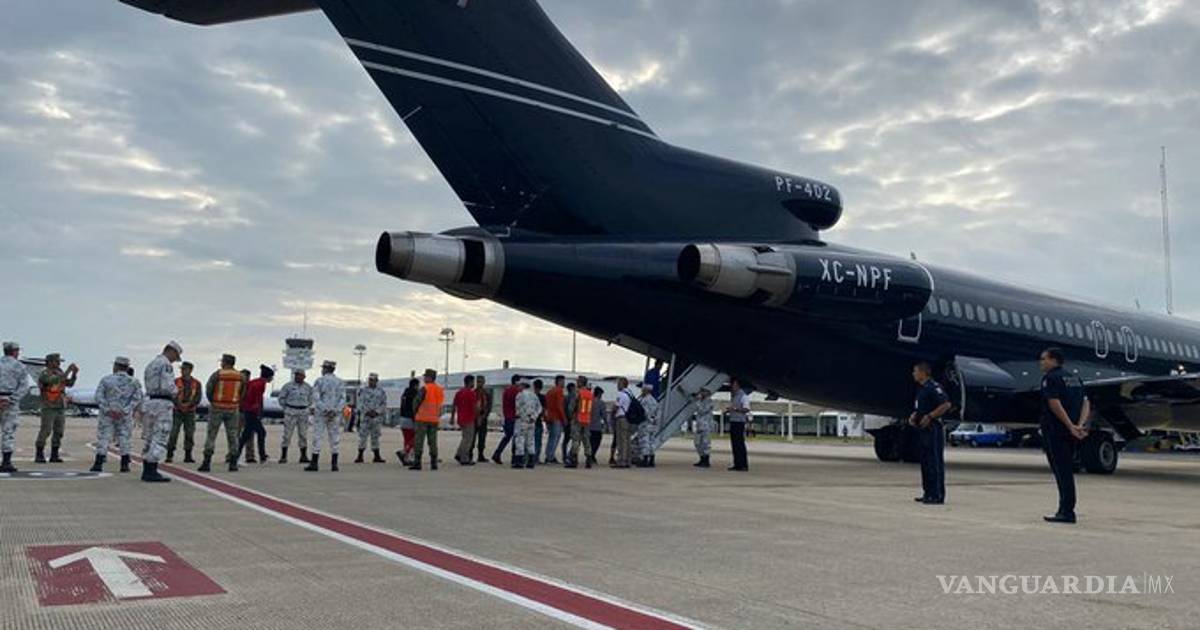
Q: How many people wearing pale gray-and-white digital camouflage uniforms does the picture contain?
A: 9